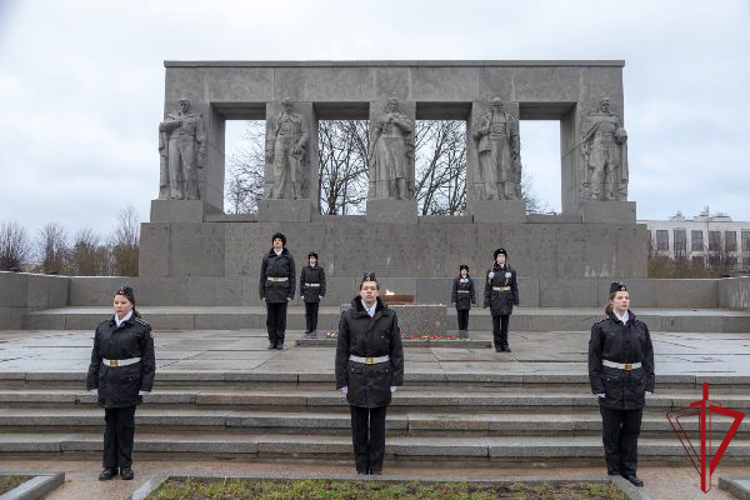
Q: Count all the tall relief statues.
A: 5